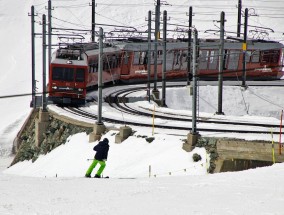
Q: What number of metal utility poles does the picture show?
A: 13